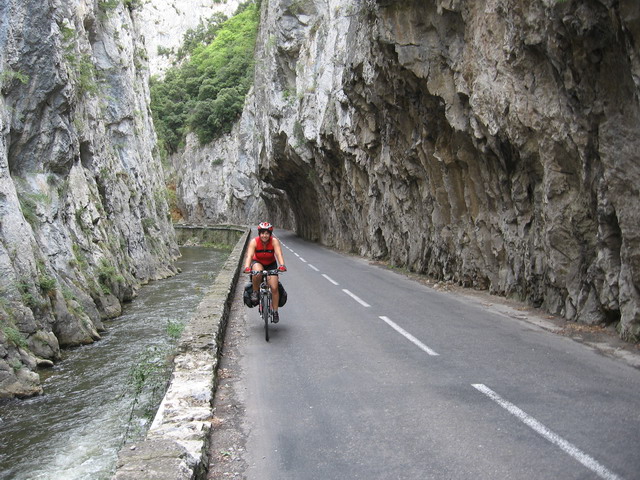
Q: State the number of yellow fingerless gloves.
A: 0